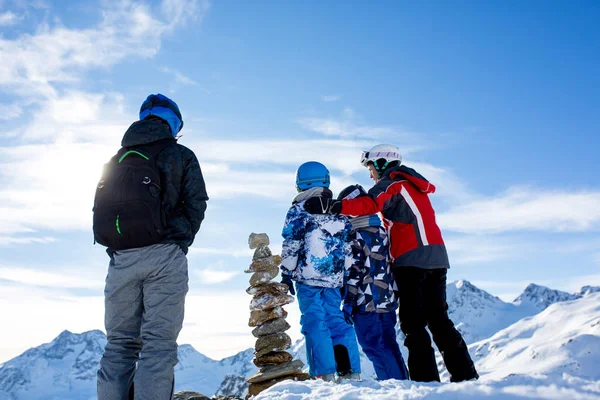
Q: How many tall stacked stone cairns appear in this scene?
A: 1